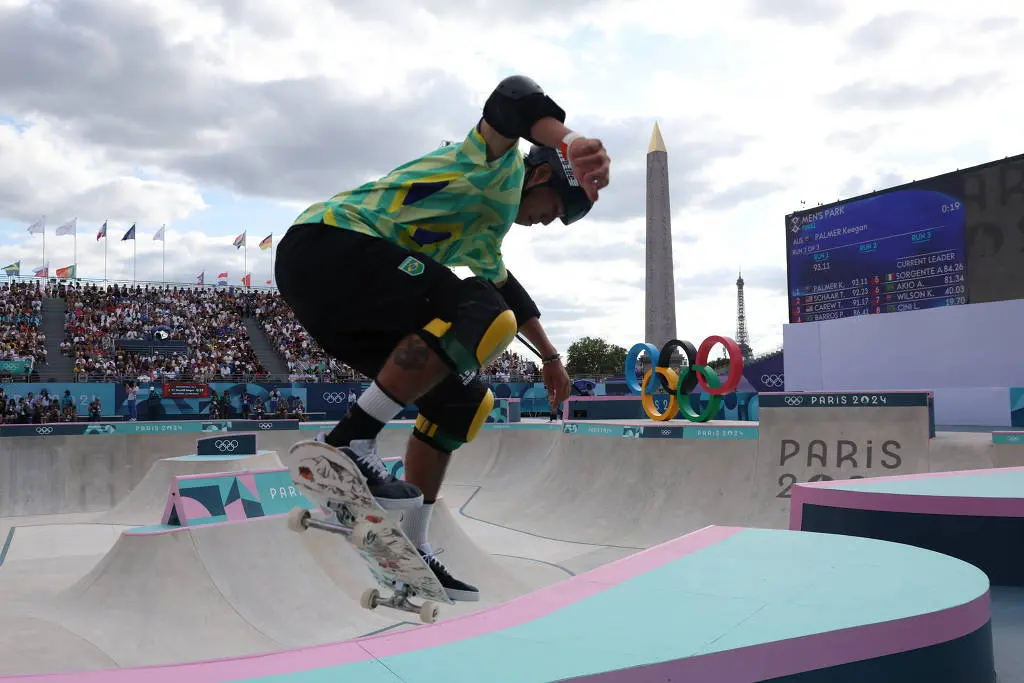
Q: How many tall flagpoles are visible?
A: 7